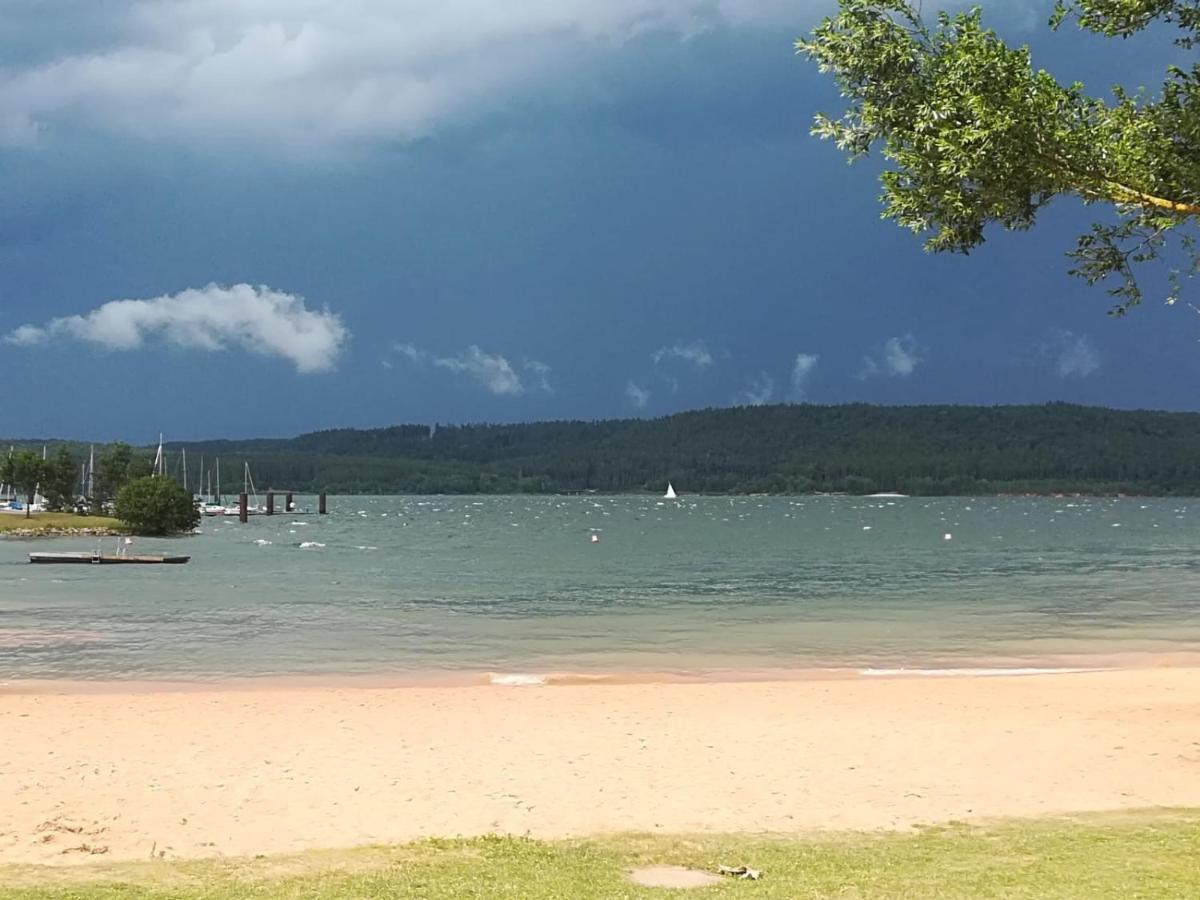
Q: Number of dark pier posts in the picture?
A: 4